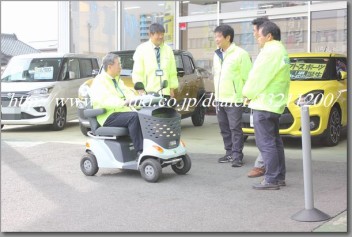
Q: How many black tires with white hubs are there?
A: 3